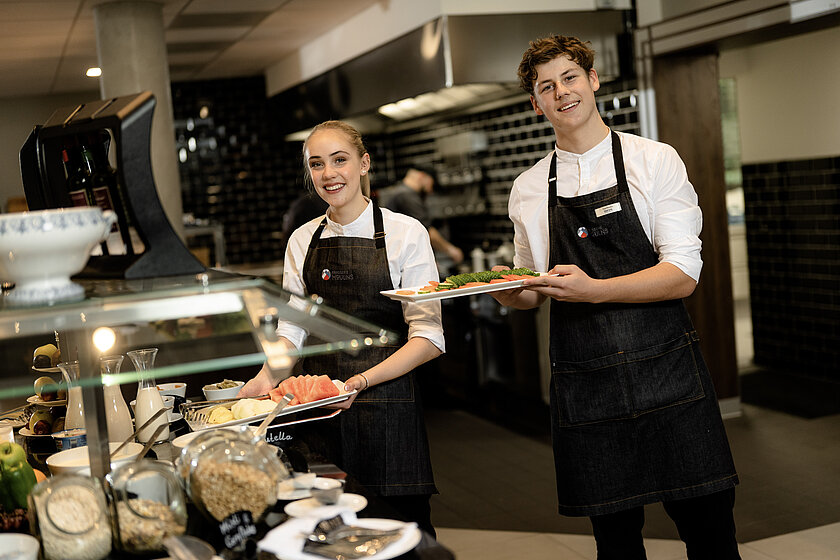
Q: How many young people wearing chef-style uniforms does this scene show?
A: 2